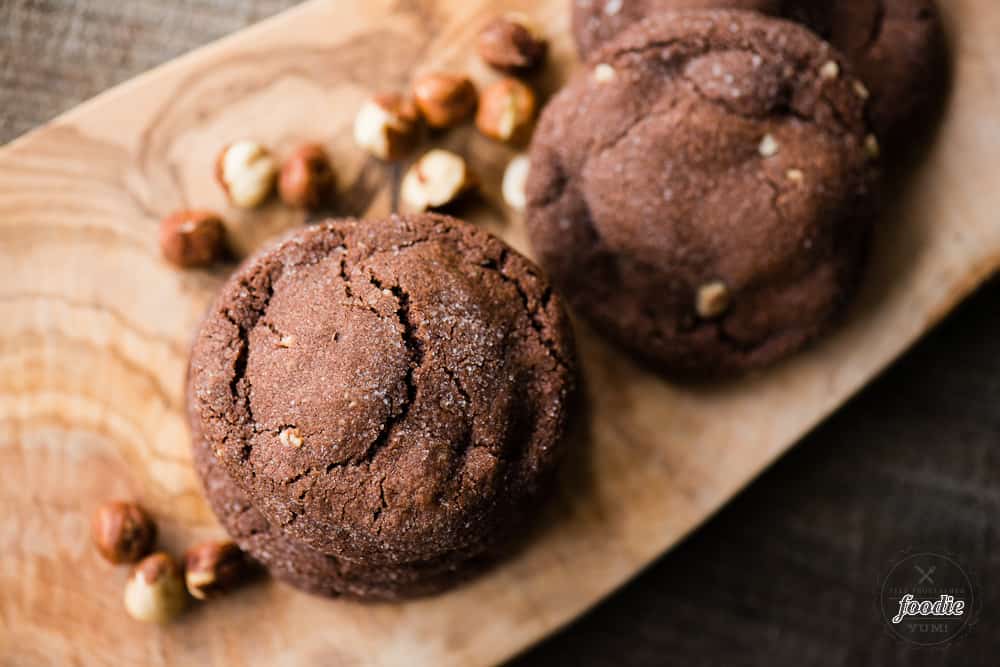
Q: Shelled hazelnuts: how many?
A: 12